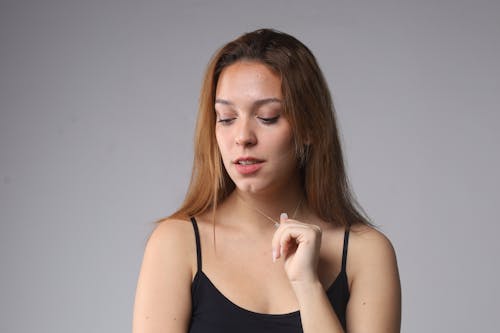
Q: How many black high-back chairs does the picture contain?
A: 0